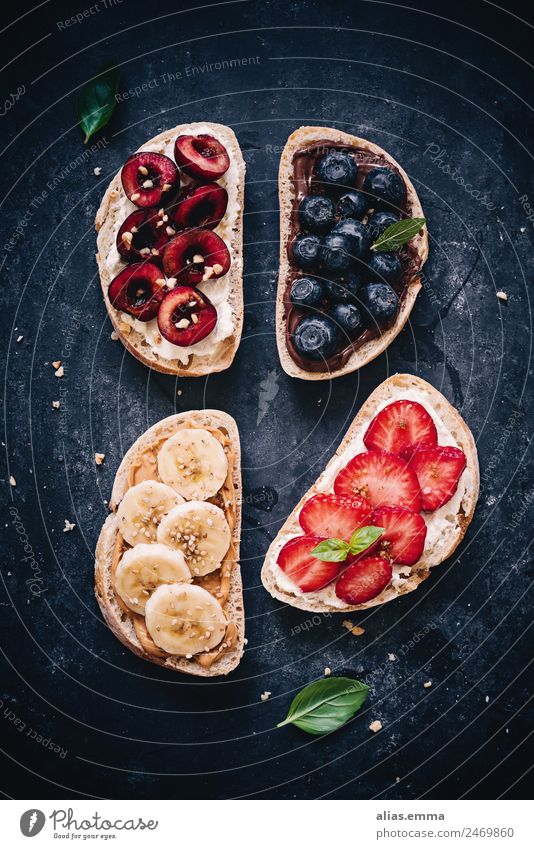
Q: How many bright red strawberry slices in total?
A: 7